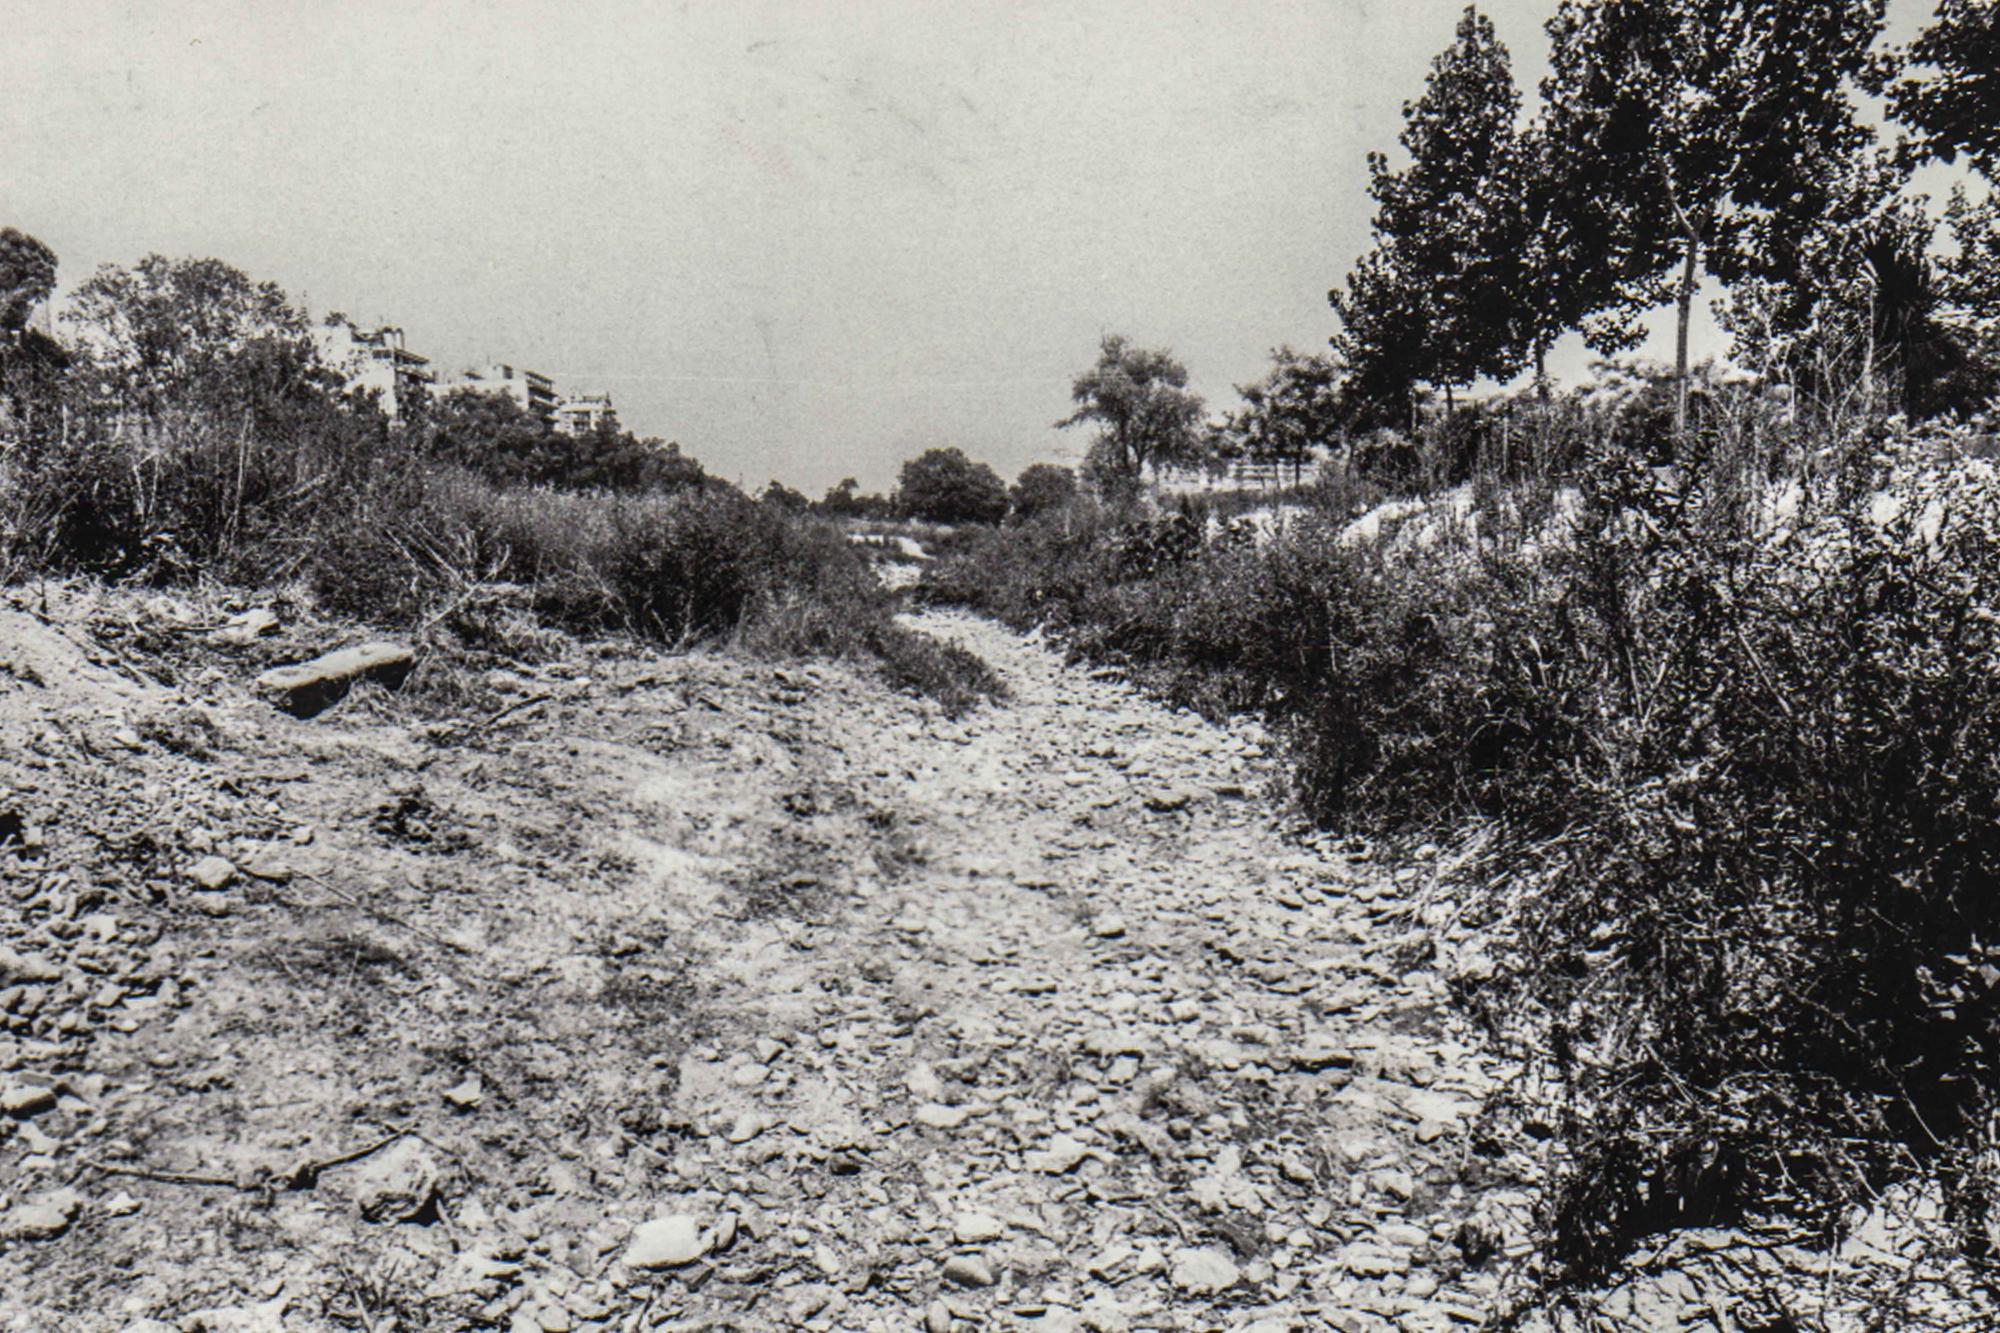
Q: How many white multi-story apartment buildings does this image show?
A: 3